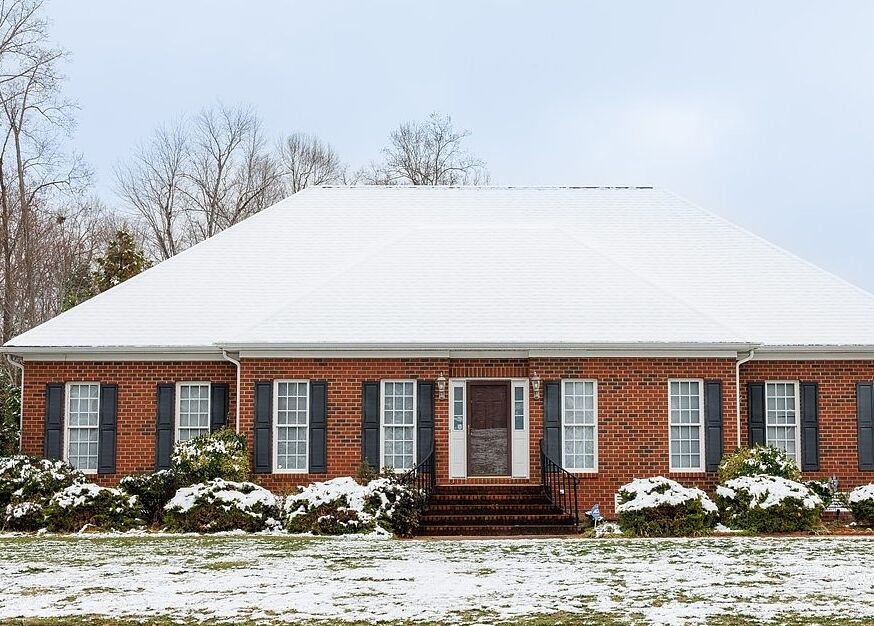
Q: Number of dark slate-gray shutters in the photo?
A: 13